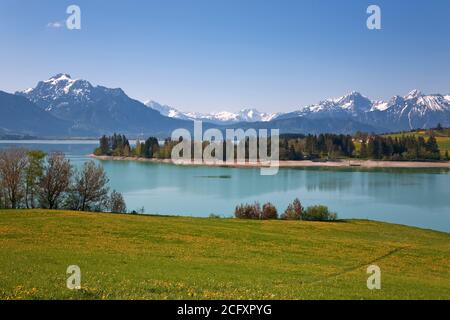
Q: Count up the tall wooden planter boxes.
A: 0